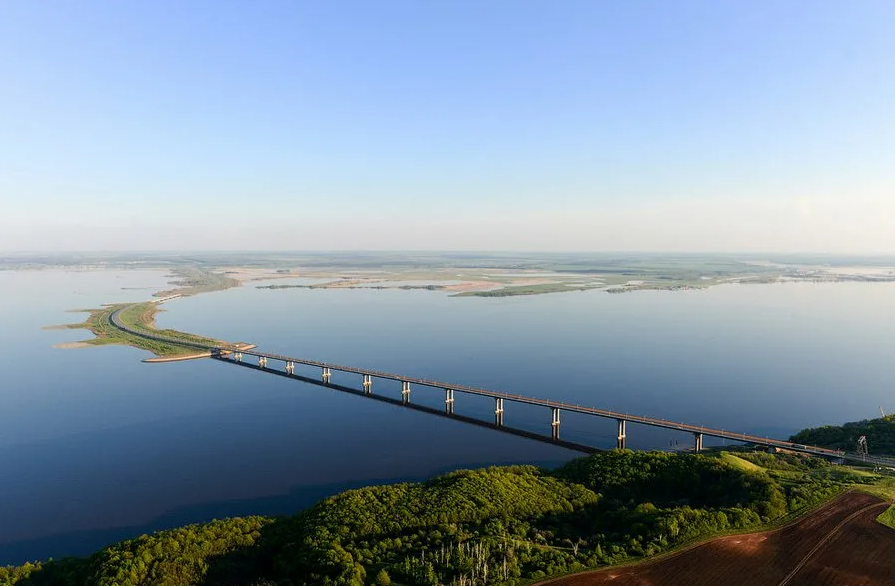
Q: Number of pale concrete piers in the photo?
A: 11